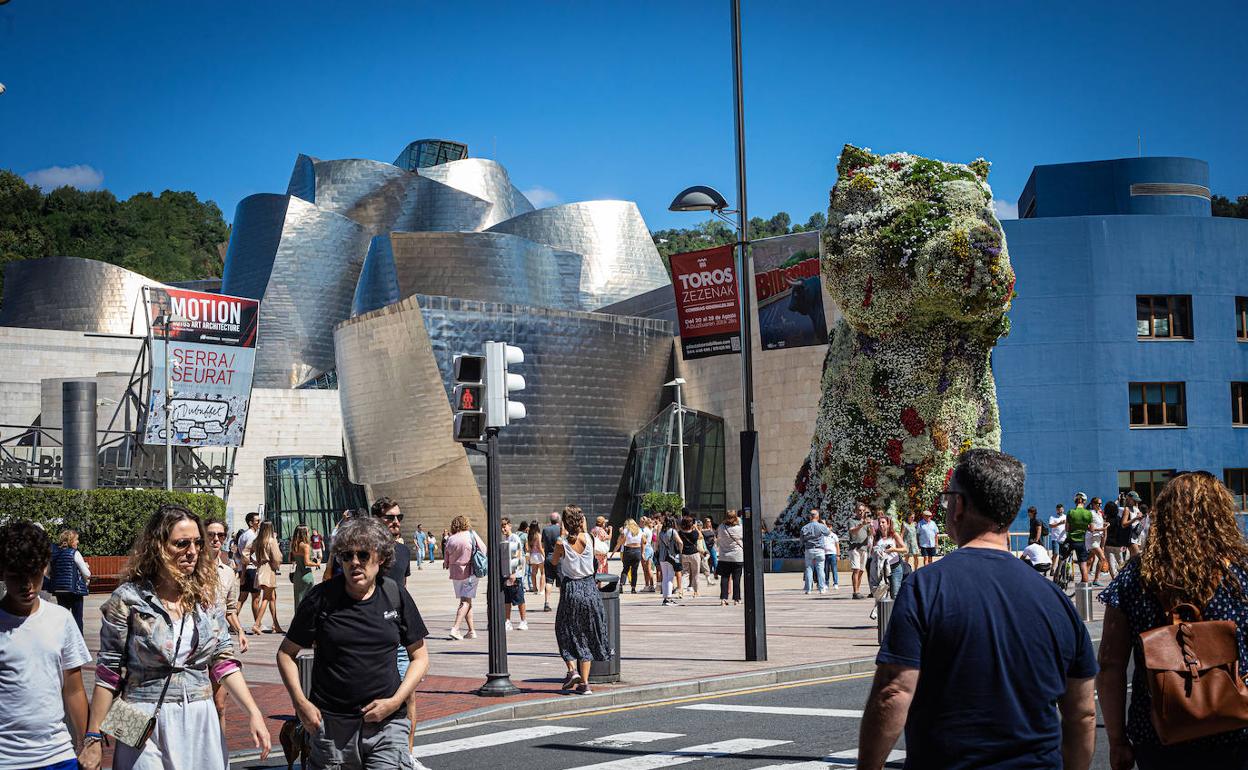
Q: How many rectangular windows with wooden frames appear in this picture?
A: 6